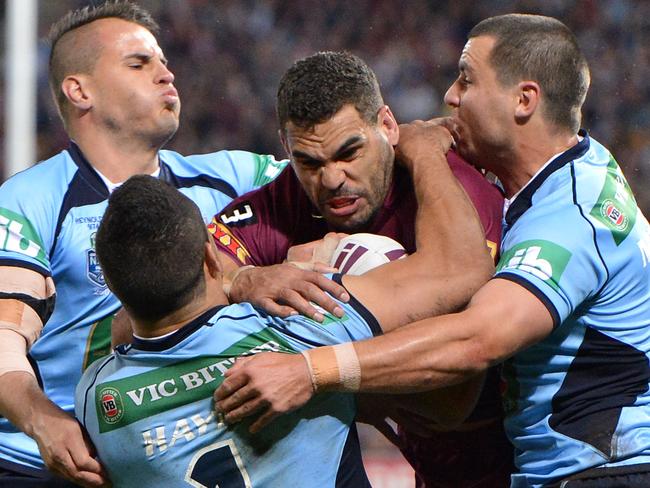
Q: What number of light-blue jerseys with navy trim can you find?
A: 3